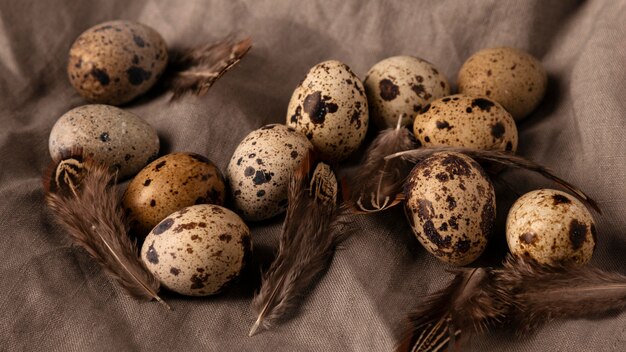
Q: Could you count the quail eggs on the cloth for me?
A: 11